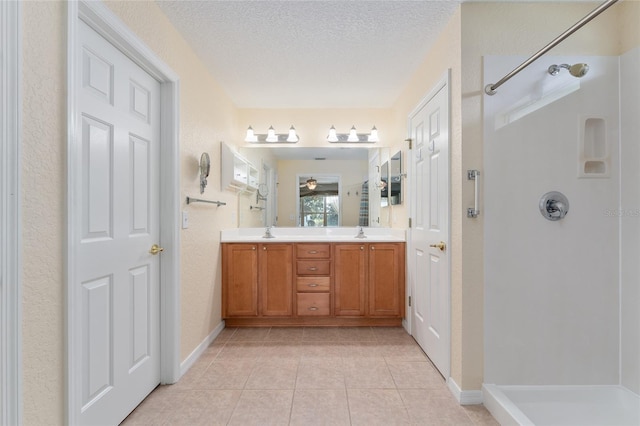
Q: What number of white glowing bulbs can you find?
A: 6